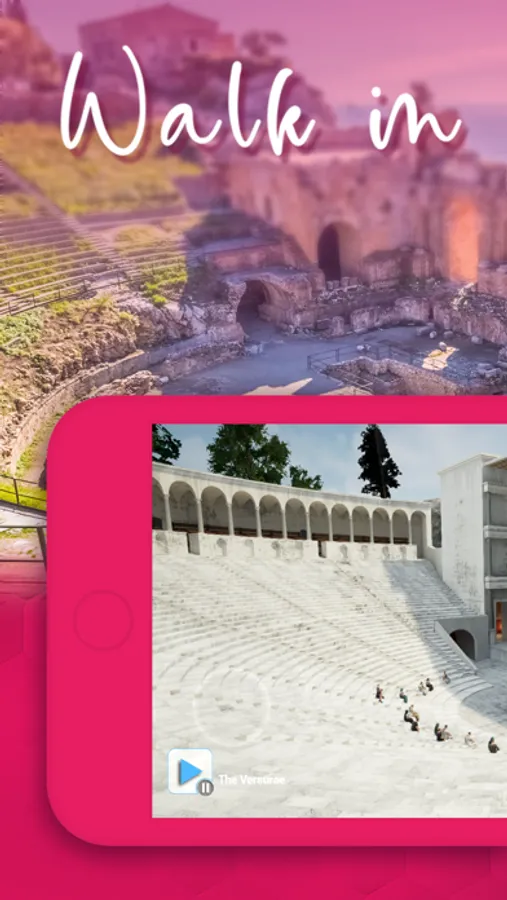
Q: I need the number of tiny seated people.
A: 11